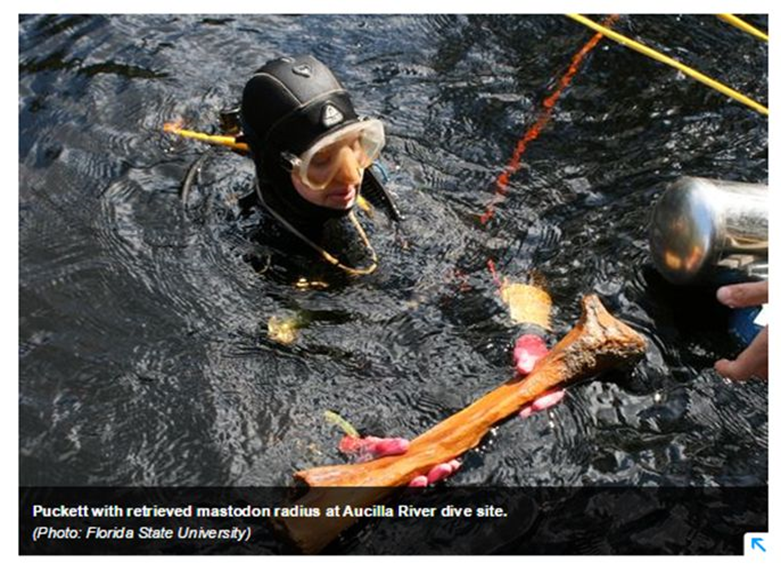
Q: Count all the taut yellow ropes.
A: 2